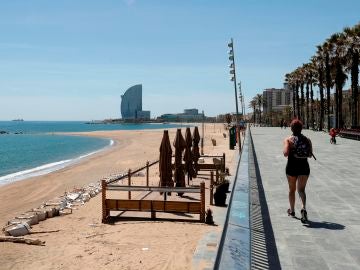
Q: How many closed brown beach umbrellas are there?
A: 4